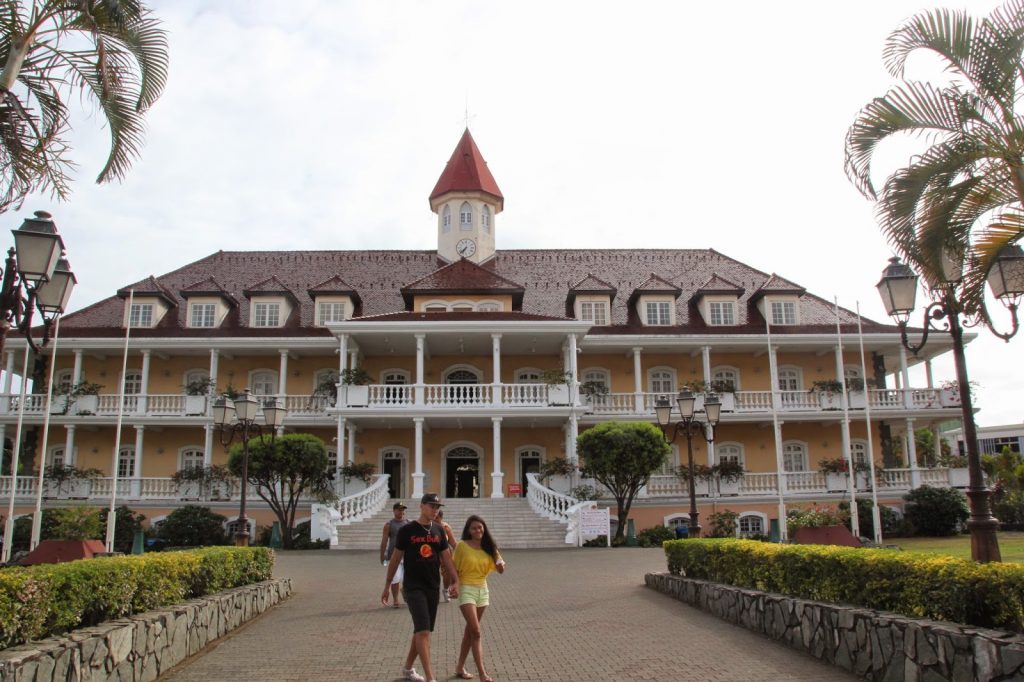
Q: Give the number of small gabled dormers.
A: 8